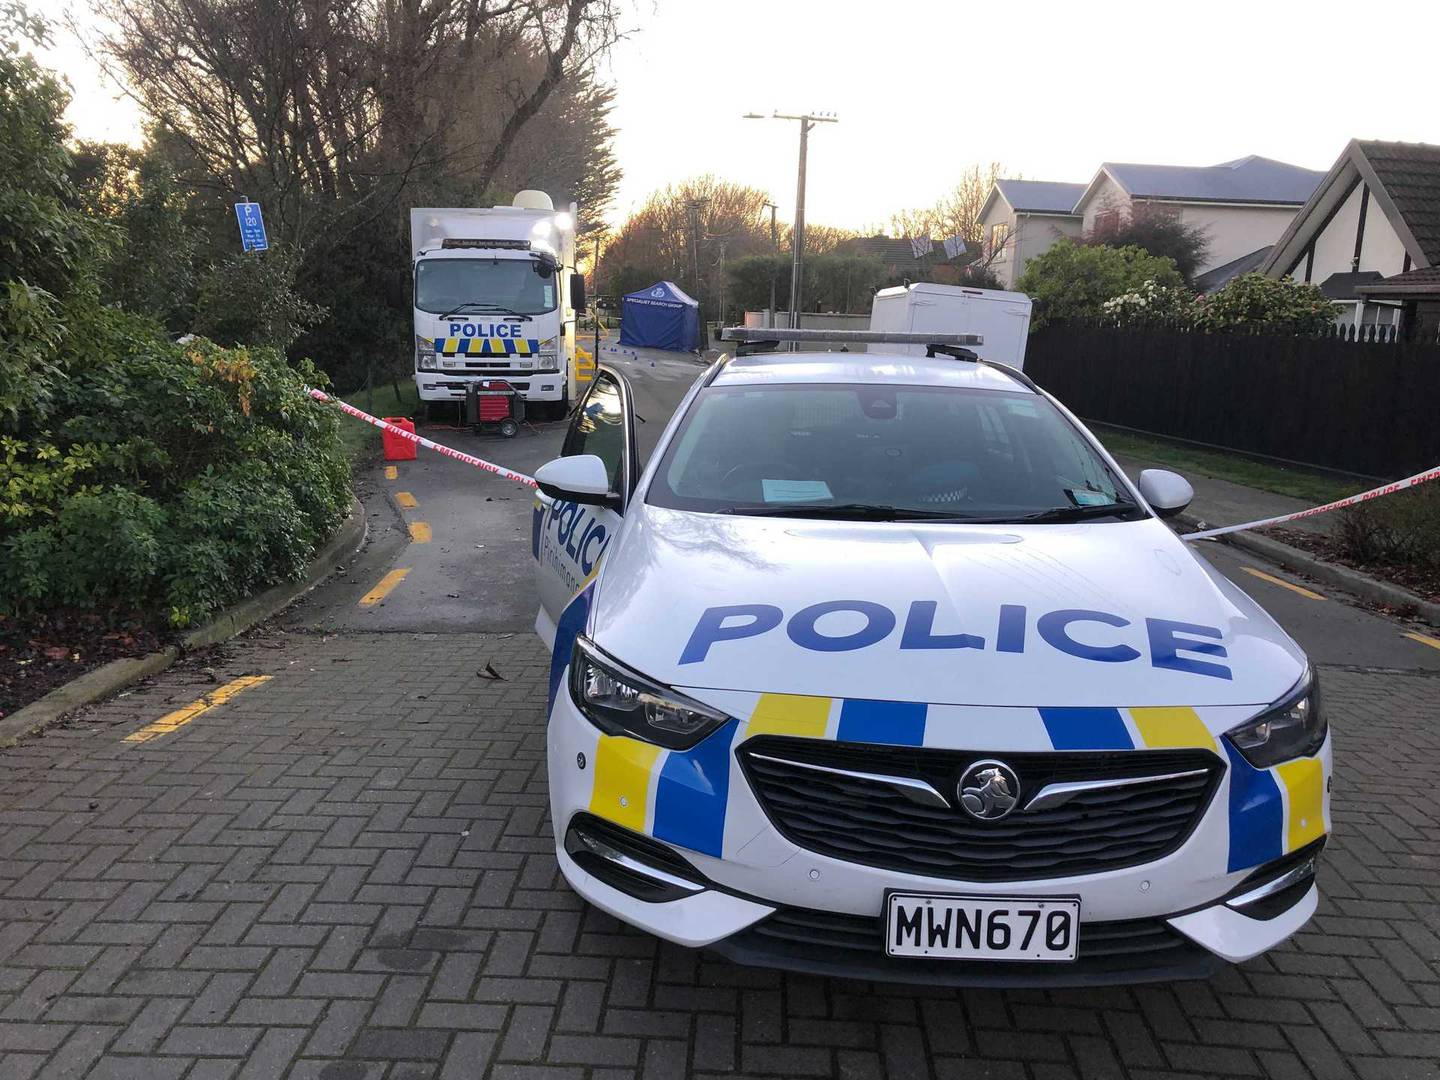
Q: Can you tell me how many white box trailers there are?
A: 1